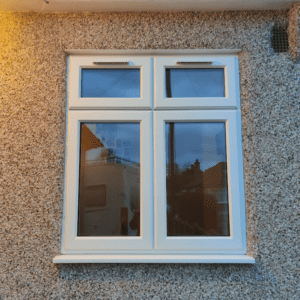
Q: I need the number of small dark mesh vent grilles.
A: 1